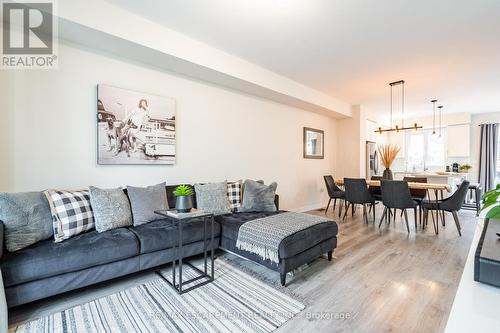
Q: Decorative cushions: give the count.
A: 7